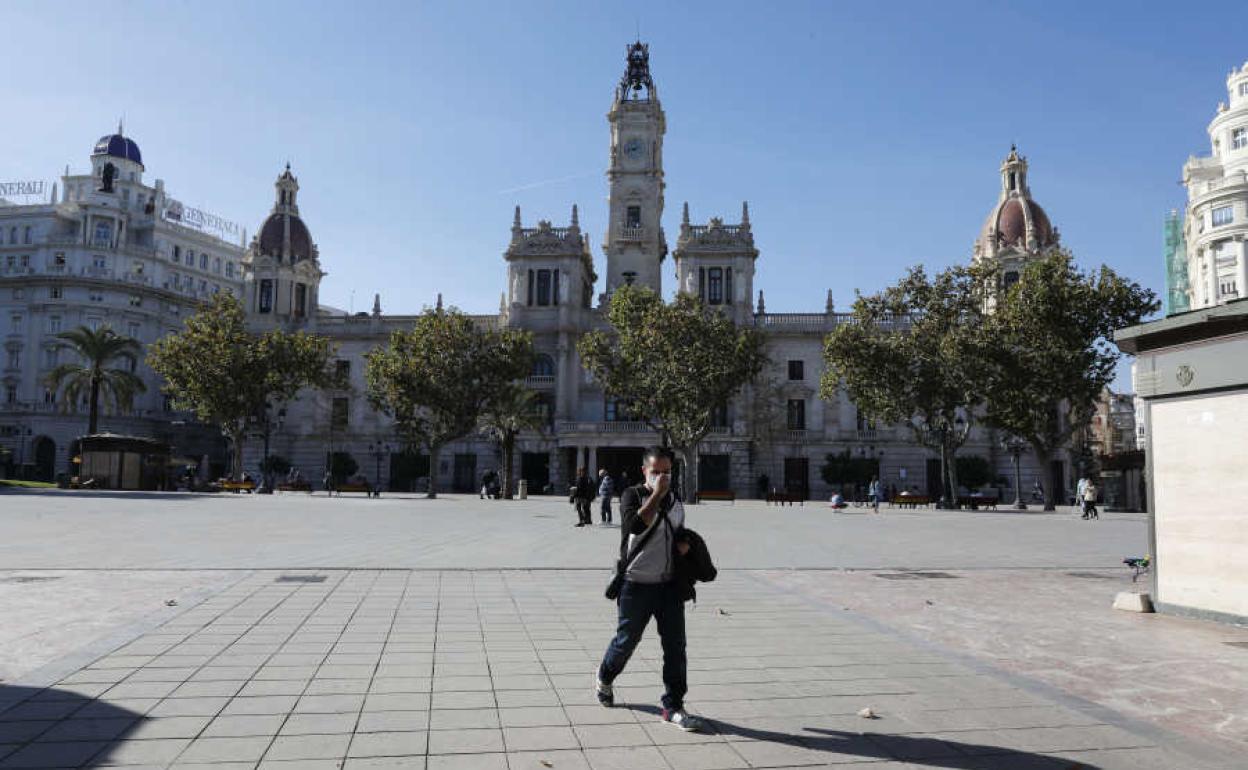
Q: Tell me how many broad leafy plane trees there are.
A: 5